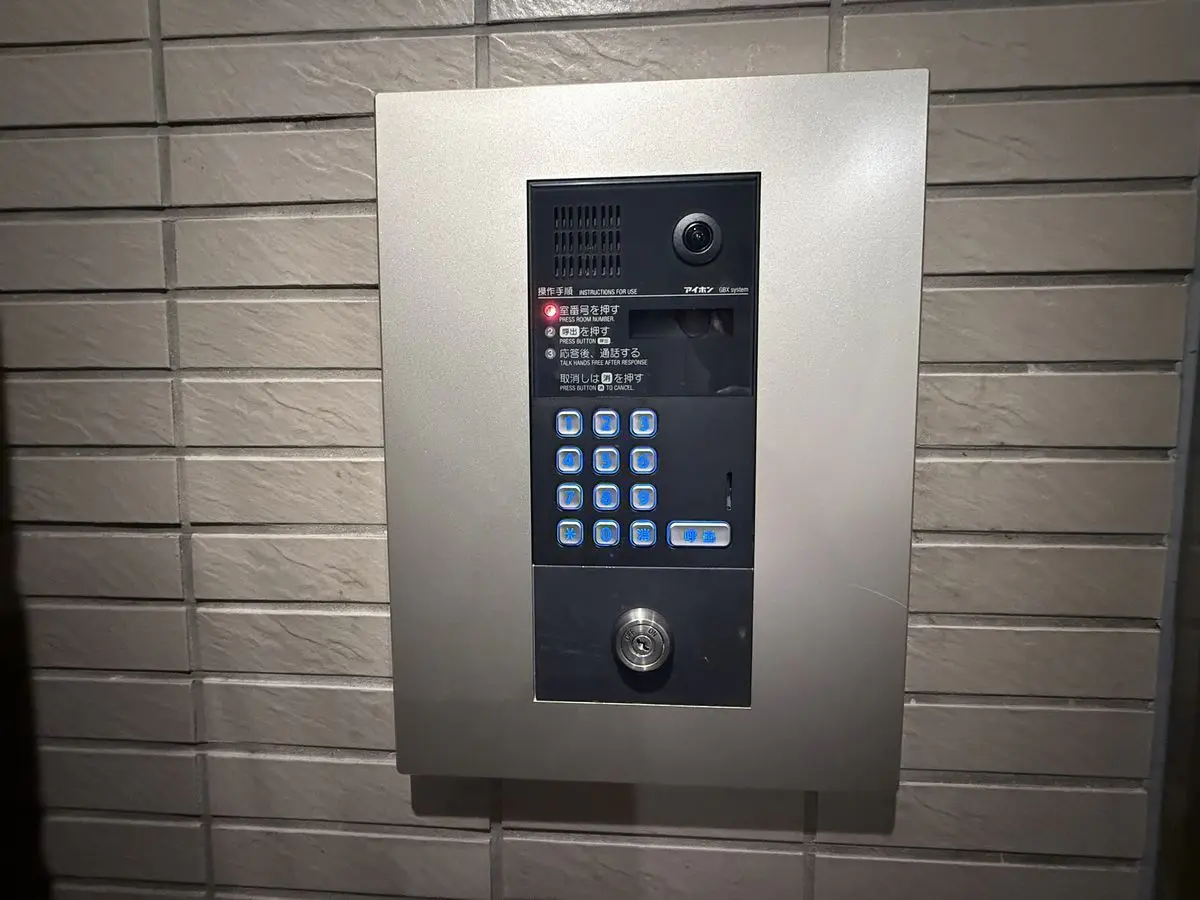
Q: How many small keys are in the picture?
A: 12